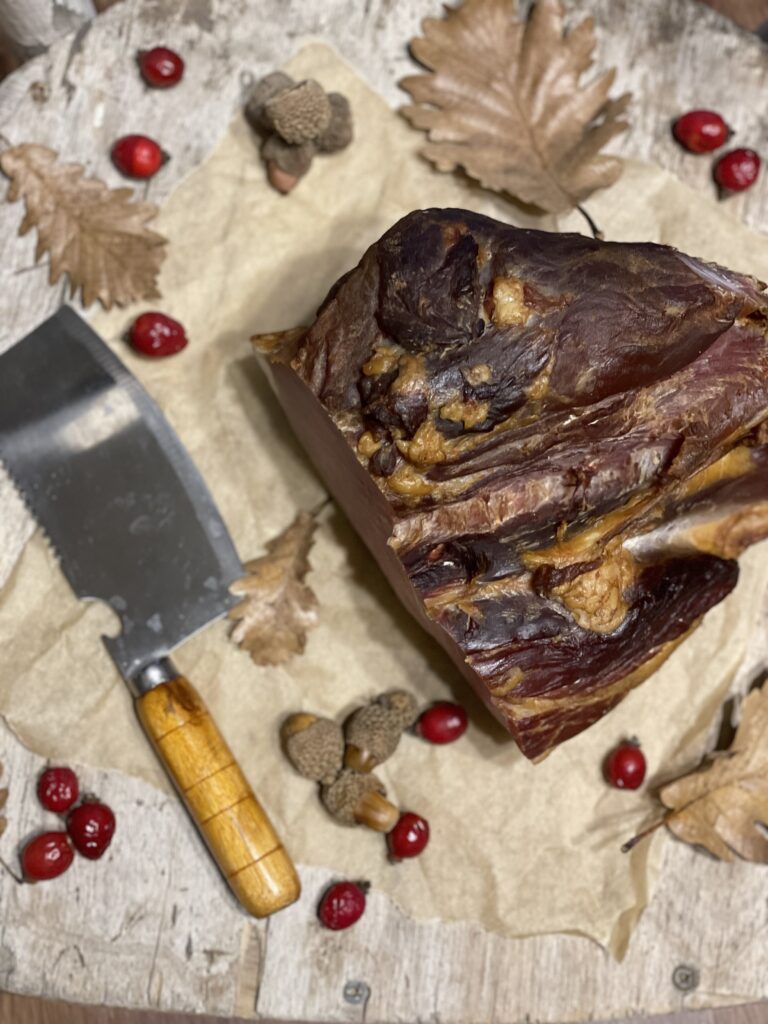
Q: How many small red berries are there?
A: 12